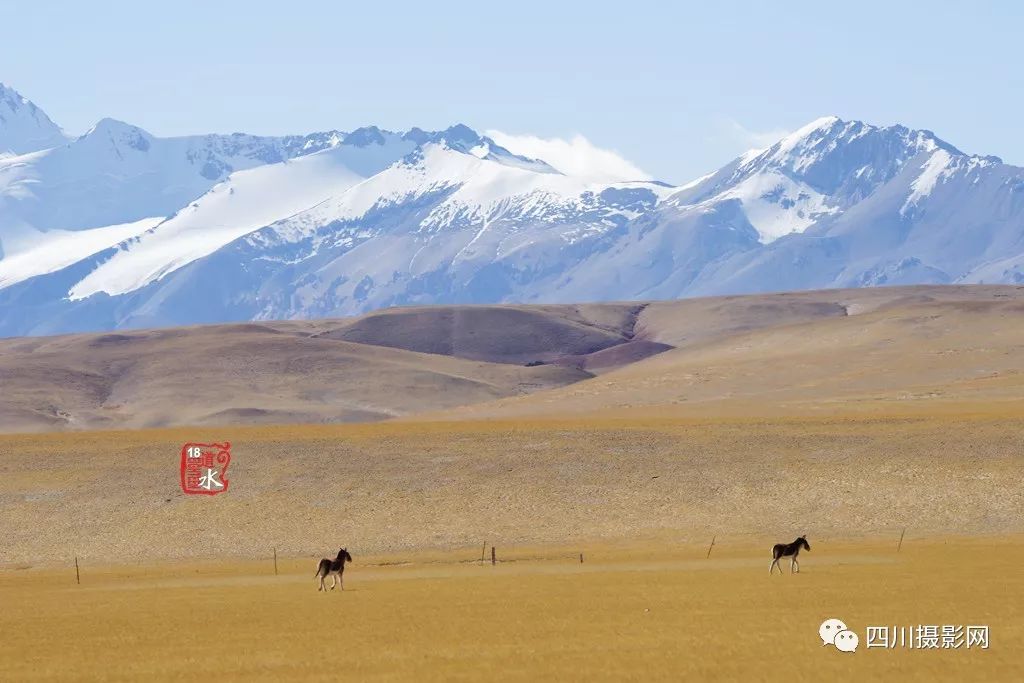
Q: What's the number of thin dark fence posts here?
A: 7